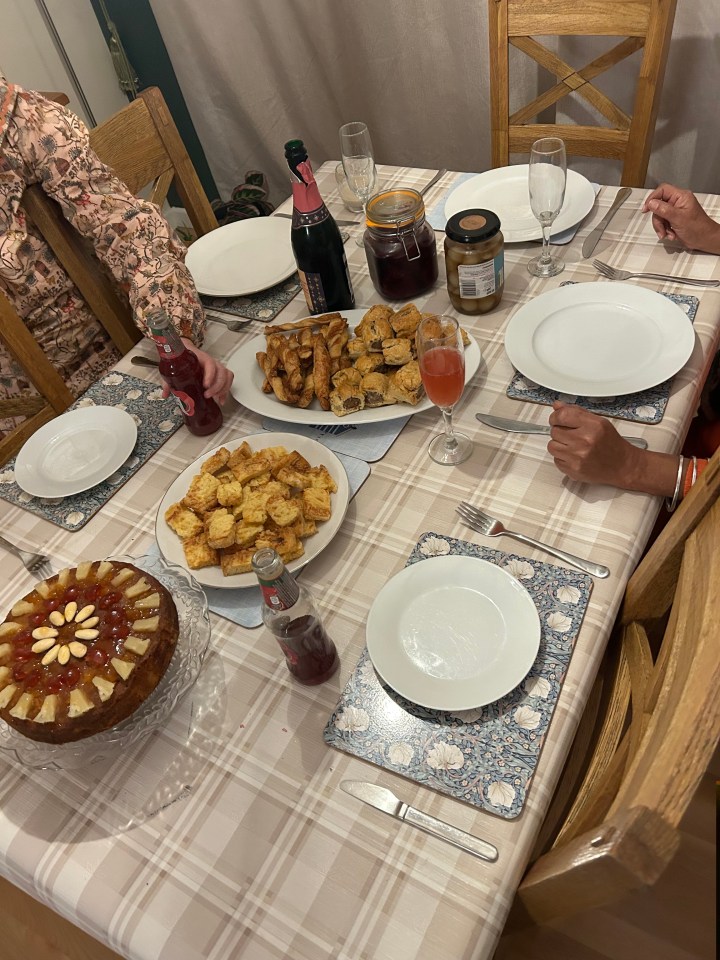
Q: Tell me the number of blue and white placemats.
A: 4